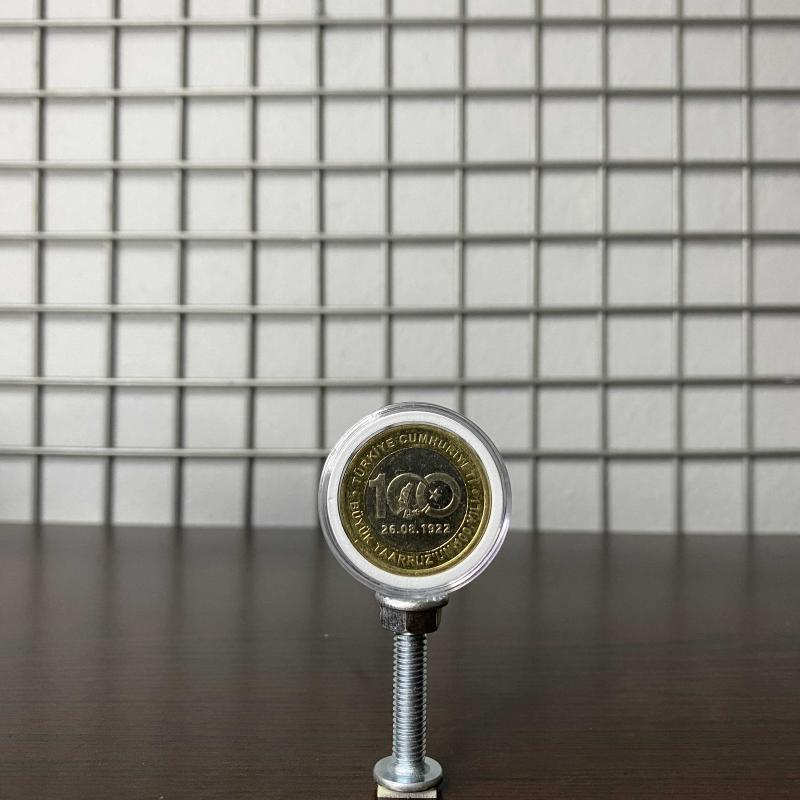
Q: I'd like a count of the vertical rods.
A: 11